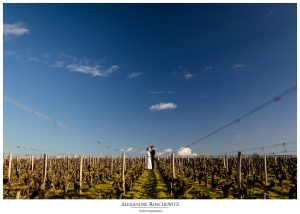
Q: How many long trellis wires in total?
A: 2